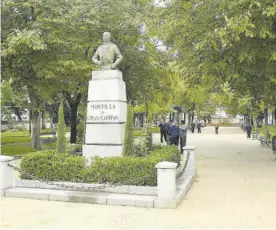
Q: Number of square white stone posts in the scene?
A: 3